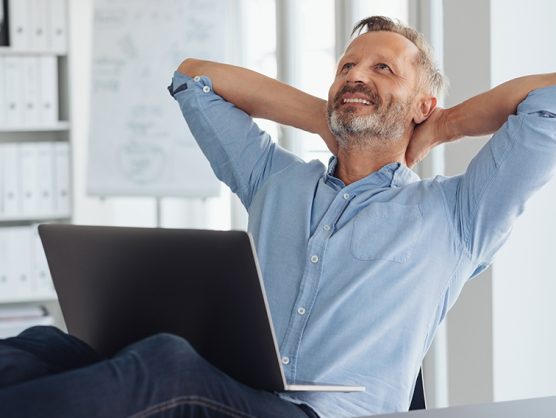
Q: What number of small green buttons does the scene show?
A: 0